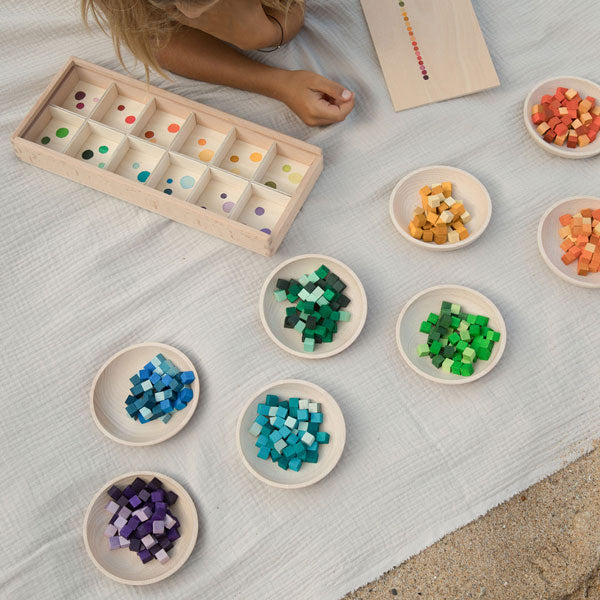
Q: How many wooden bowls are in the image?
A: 8